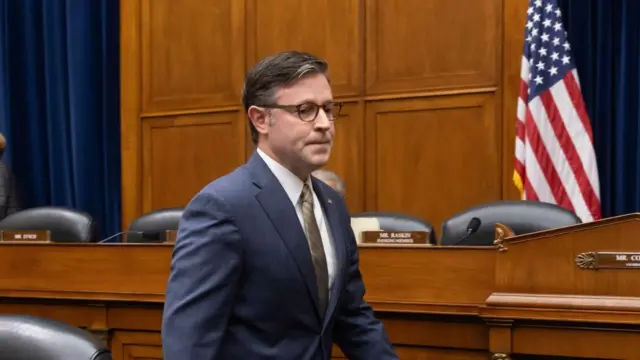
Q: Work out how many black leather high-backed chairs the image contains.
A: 5